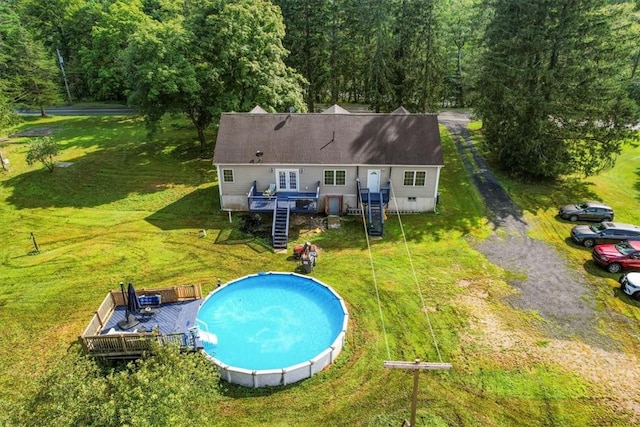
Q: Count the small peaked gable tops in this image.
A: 3